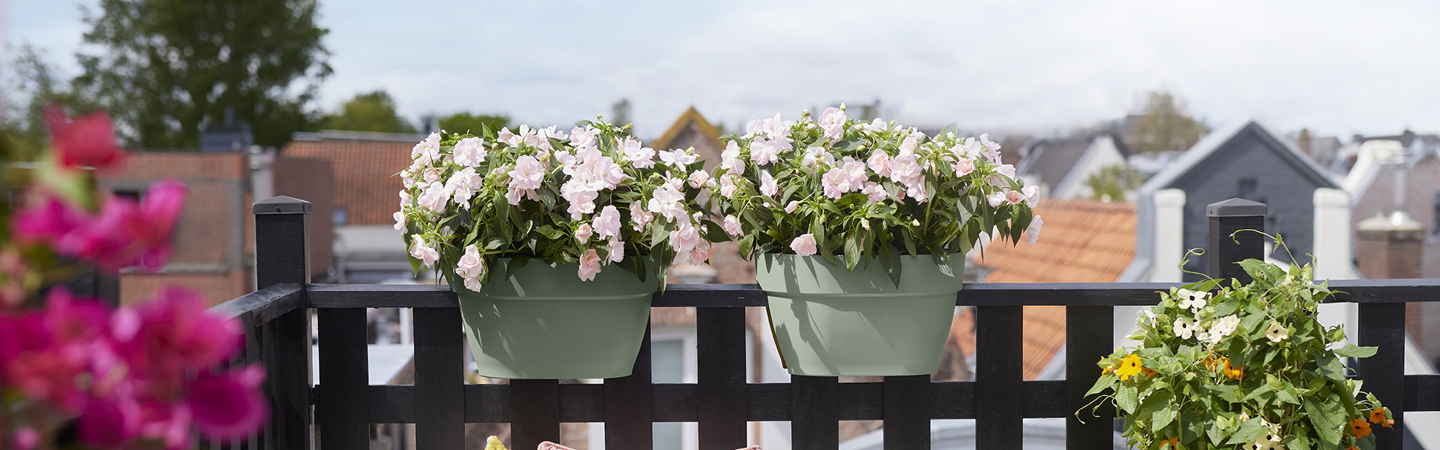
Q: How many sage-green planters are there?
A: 2